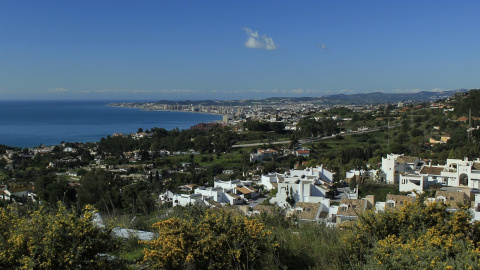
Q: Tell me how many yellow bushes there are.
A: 3